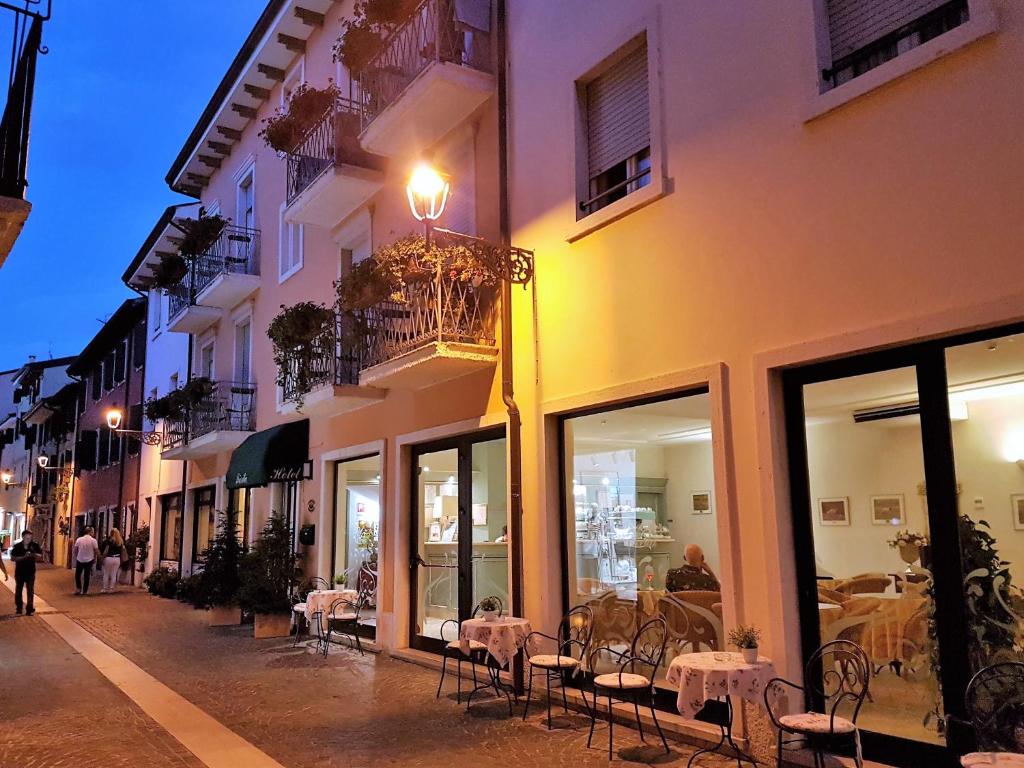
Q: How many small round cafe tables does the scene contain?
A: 3